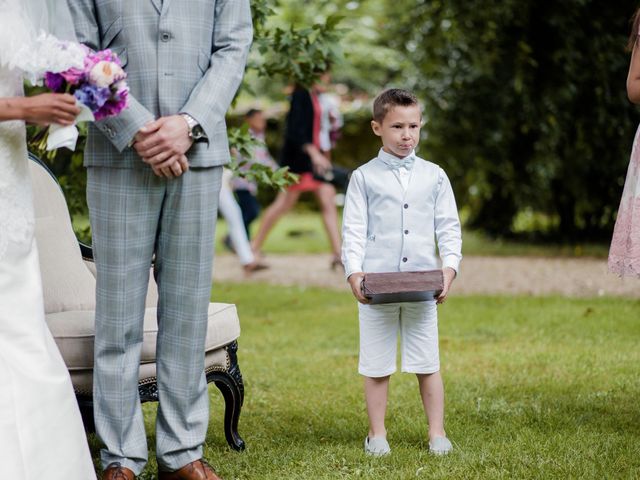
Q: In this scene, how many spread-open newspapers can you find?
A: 0